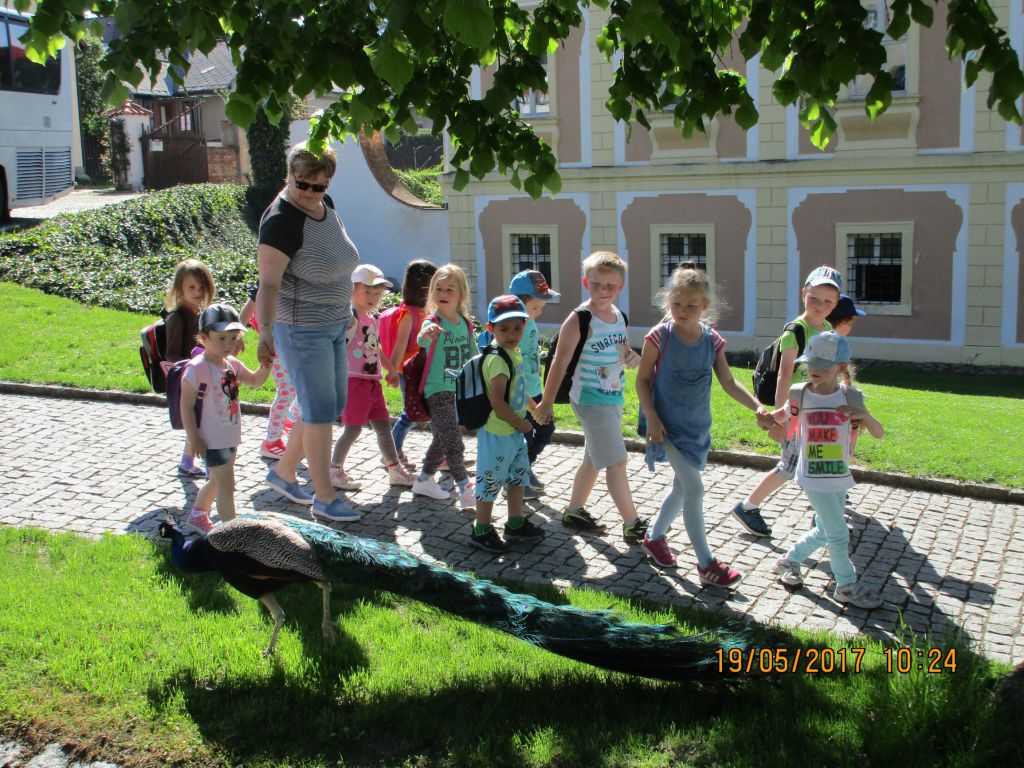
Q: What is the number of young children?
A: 13